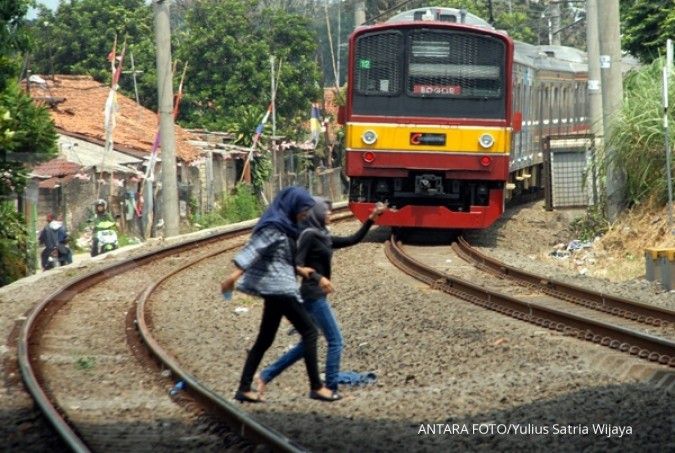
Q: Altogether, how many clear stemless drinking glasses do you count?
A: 0